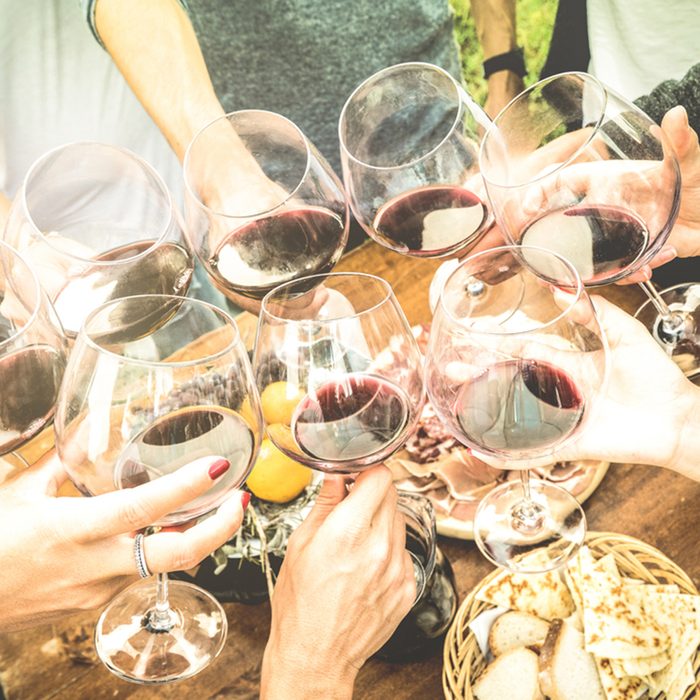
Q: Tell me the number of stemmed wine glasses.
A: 8